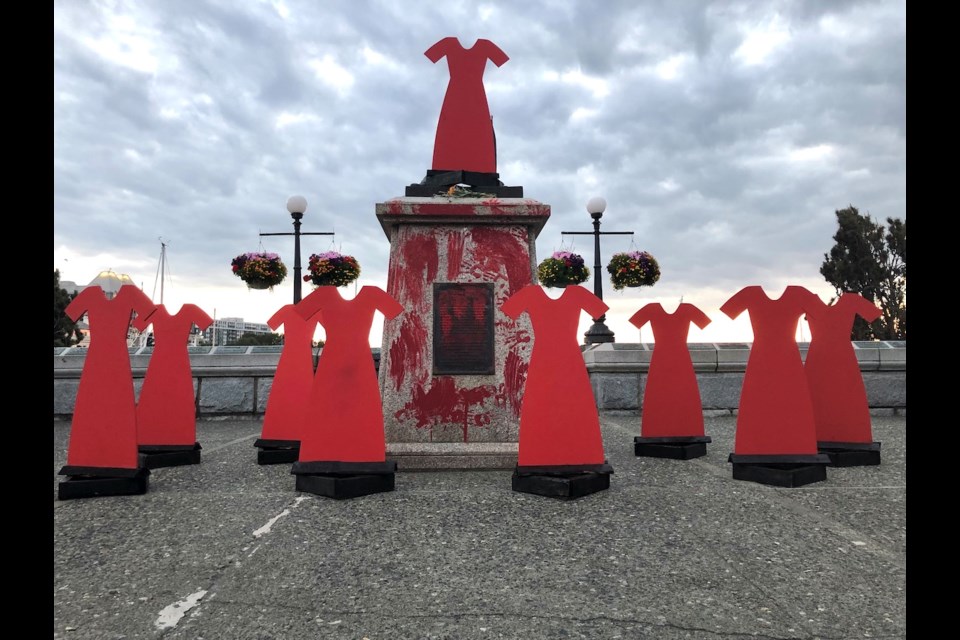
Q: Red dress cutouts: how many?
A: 9